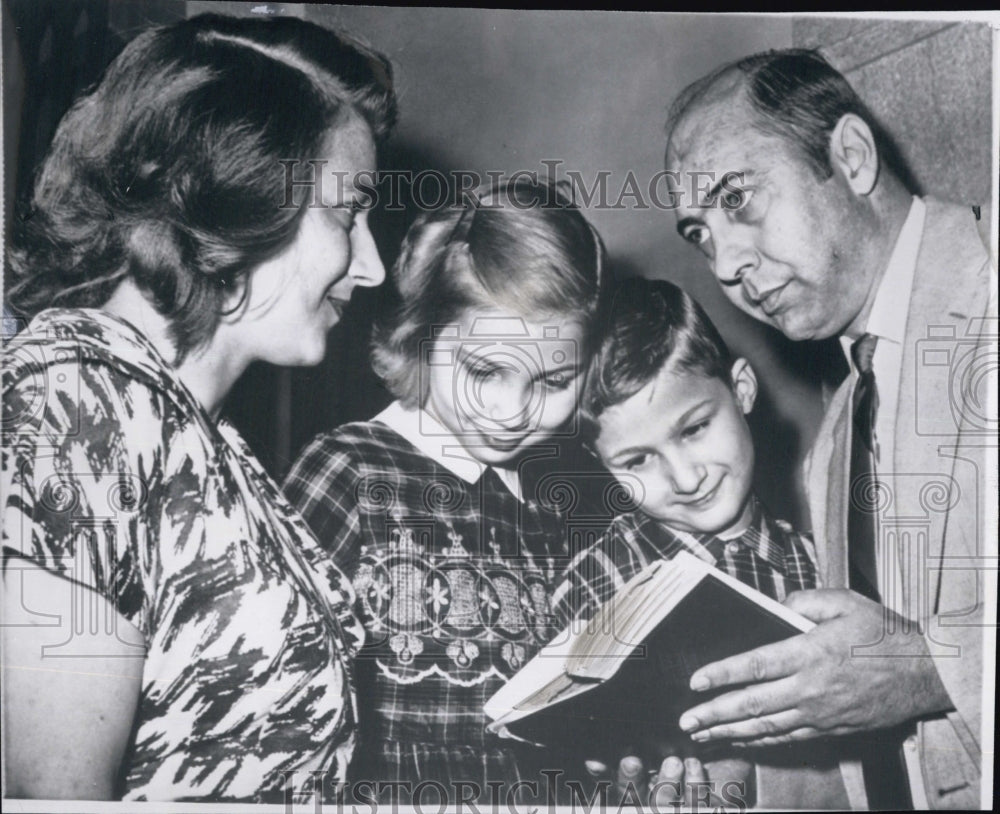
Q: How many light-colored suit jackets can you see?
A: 1